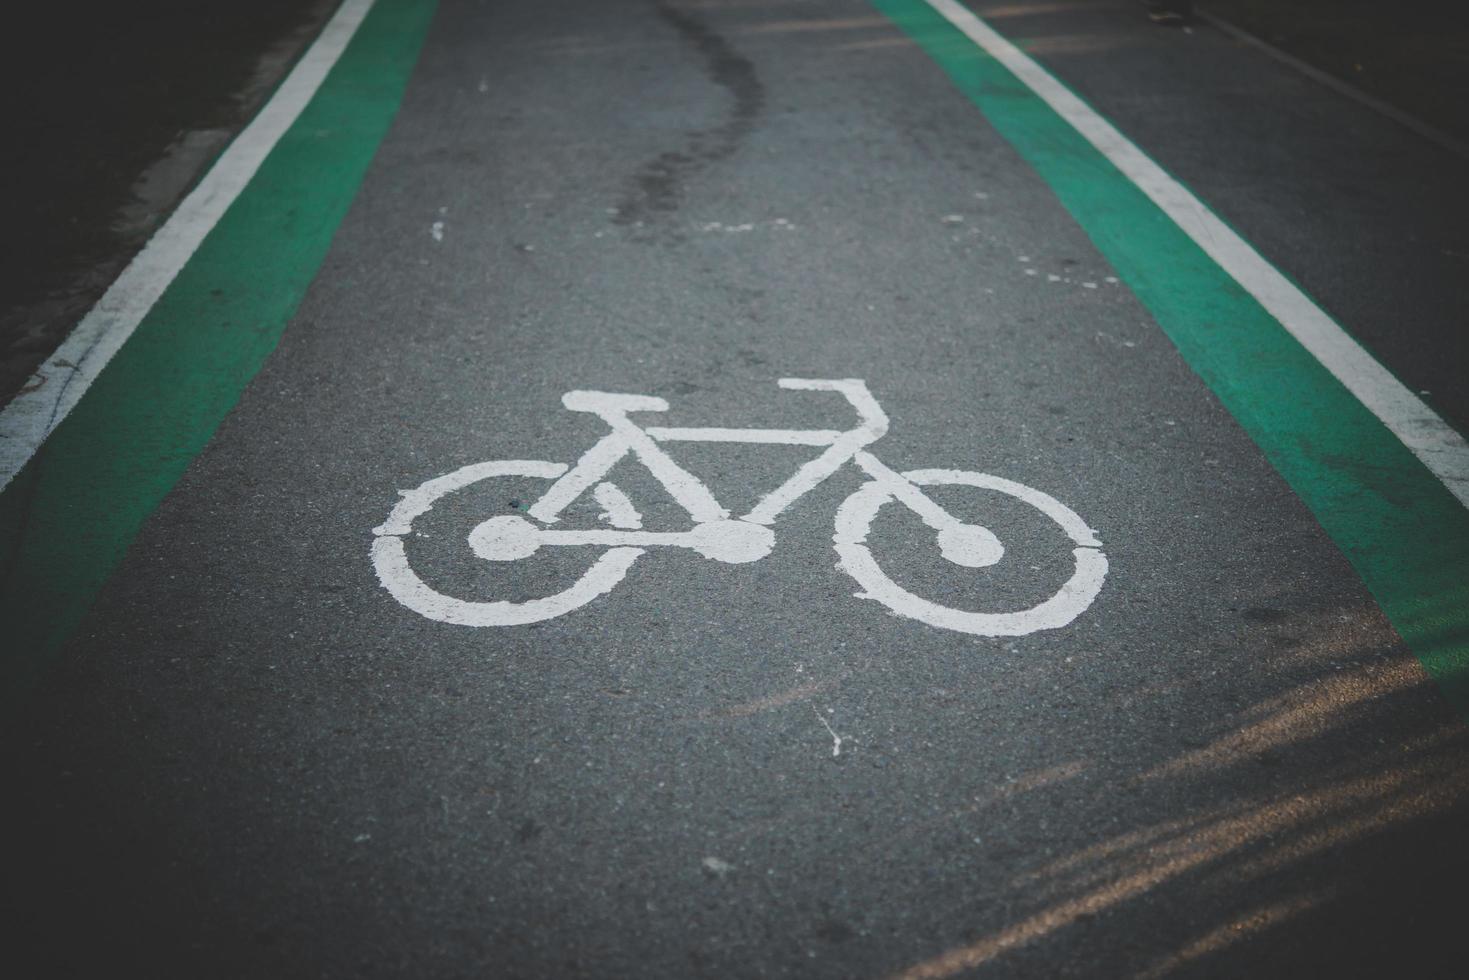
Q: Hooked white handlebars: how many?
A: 1